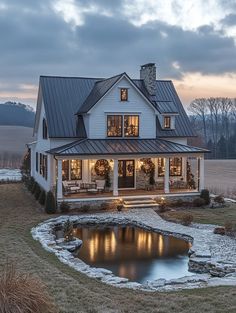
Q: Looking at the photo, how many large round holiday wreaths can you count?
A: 2